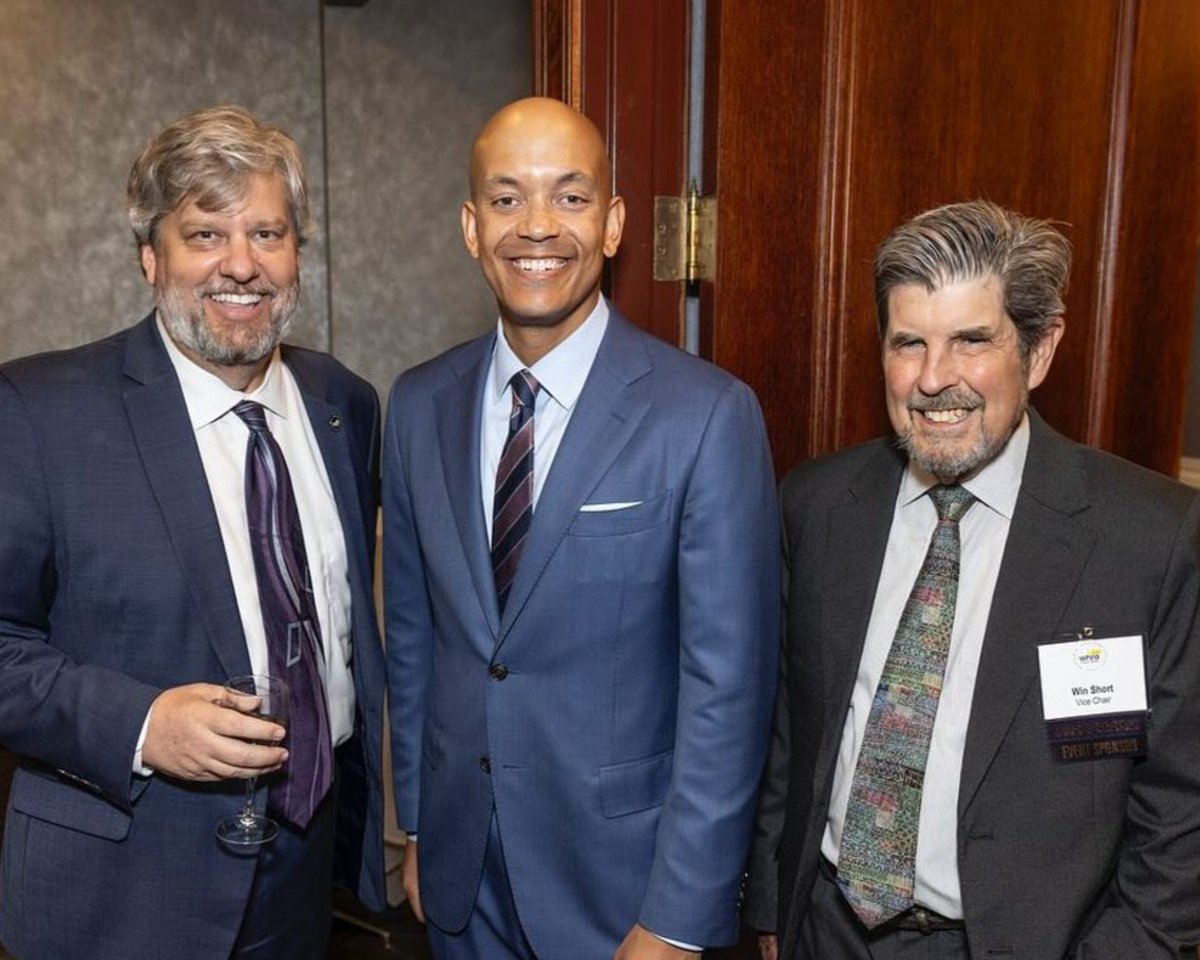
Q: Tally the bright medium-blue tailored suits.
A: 1